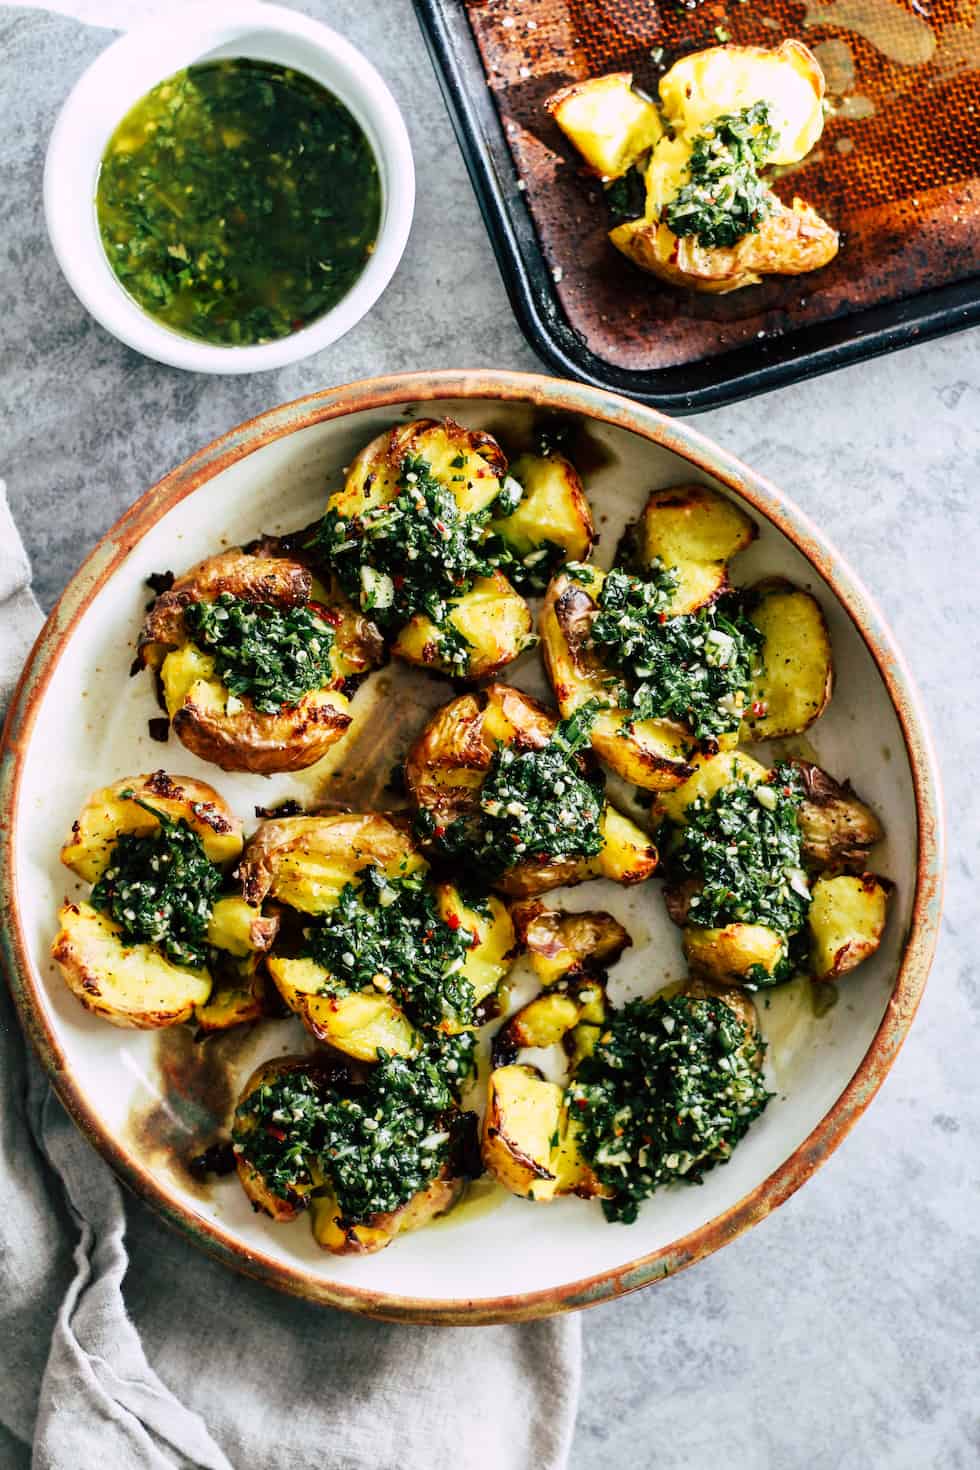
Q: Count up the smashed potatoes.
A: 10